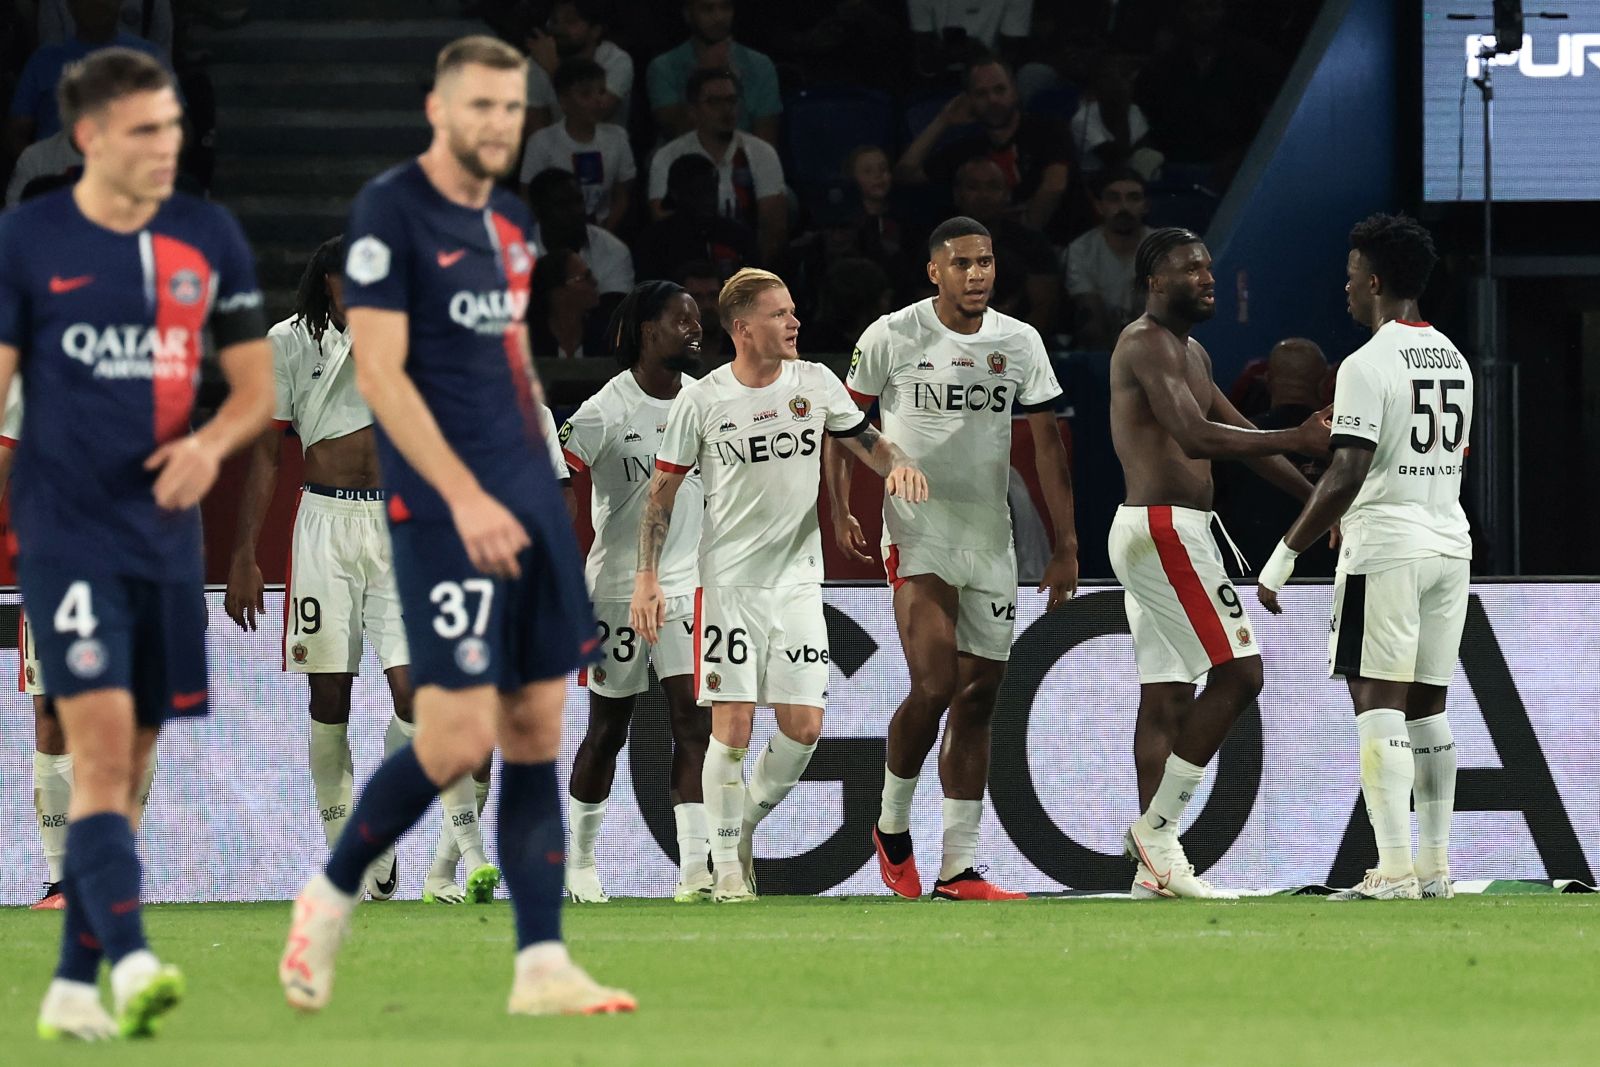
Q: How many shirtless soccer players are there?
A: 1